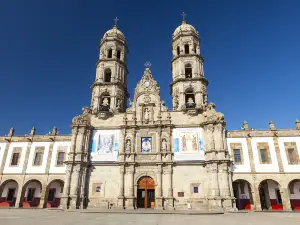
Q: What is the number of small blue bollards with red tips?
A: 0